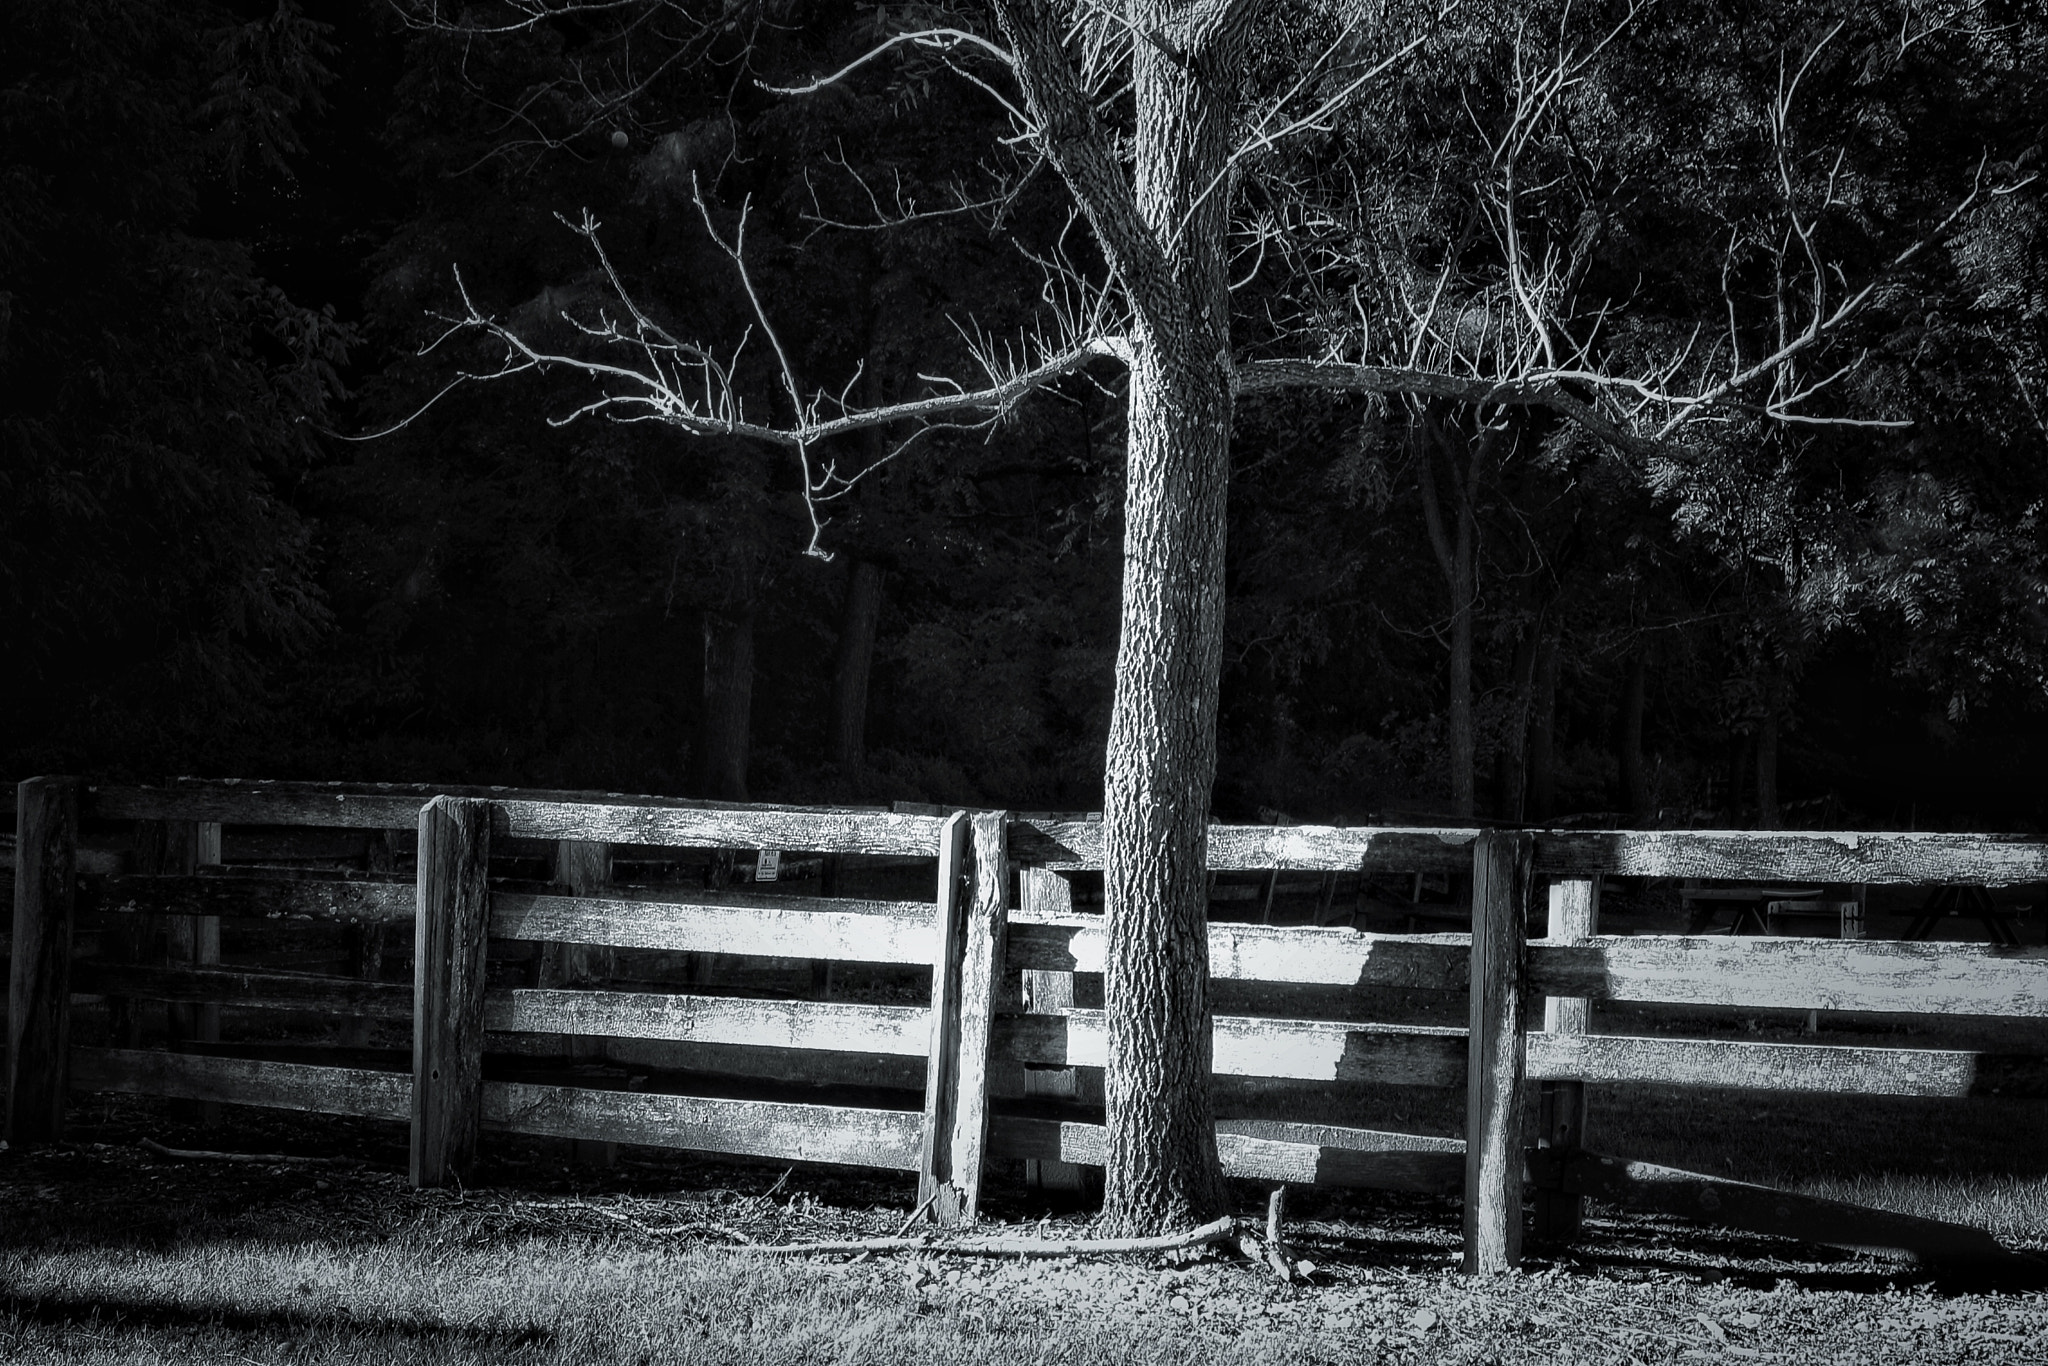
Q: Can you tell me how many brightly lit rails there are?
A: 11